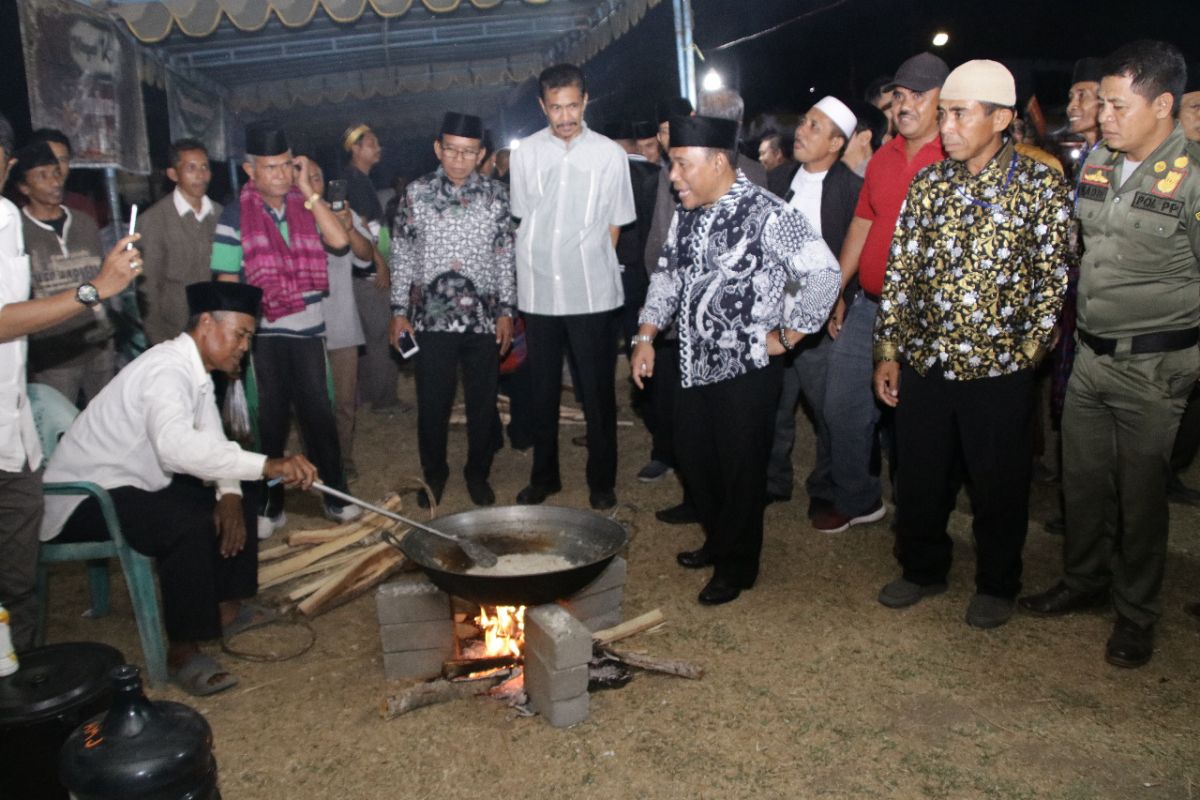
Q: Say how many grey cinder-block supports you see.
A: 3